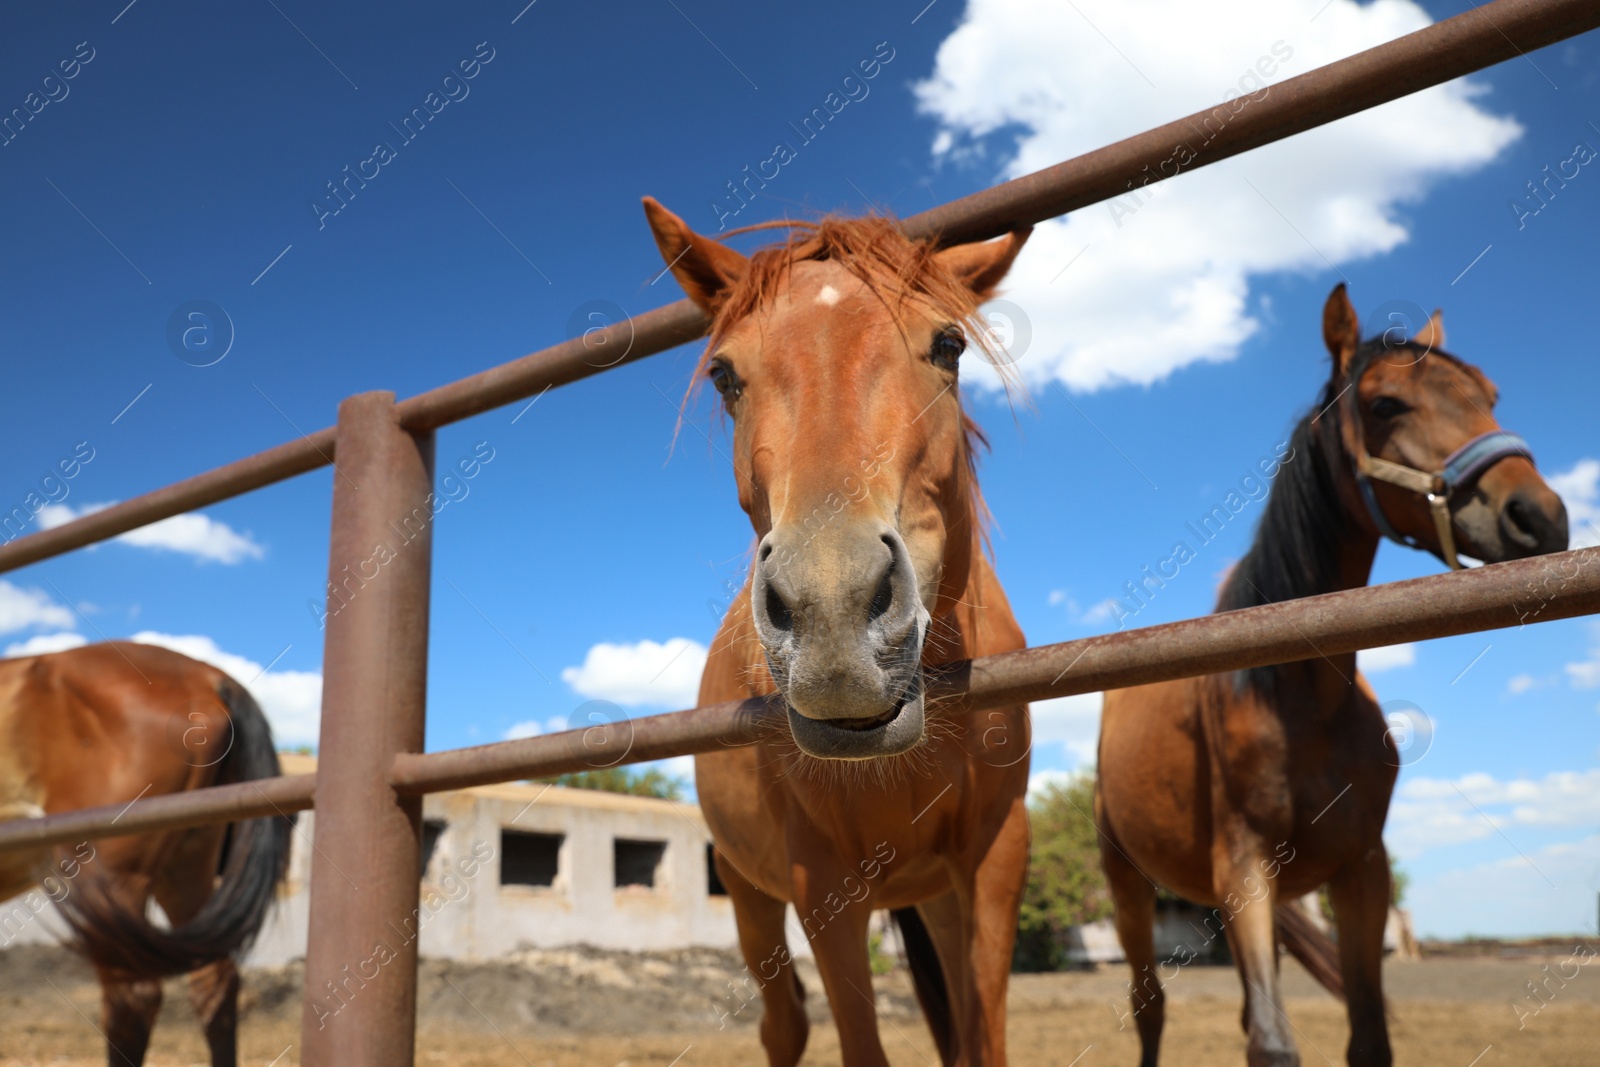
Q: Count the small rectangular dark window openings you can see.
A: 4